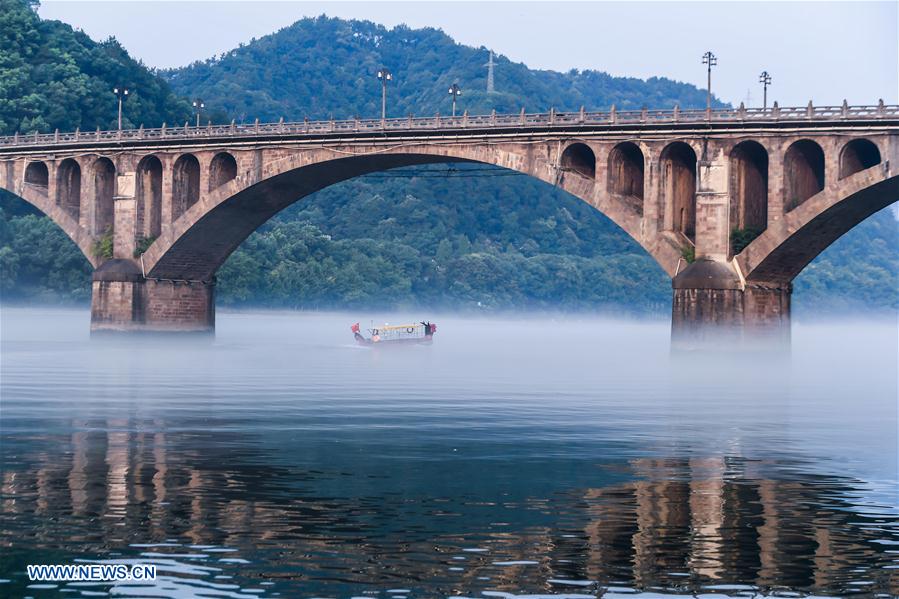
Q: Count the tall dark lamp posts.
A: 6